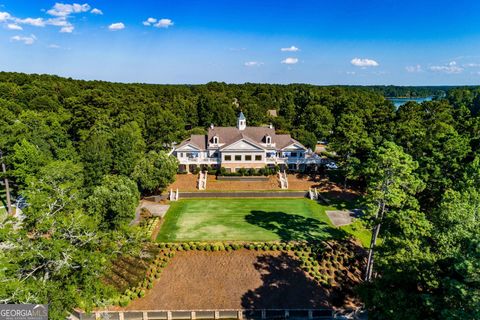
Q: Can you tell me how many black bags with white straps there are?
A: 0